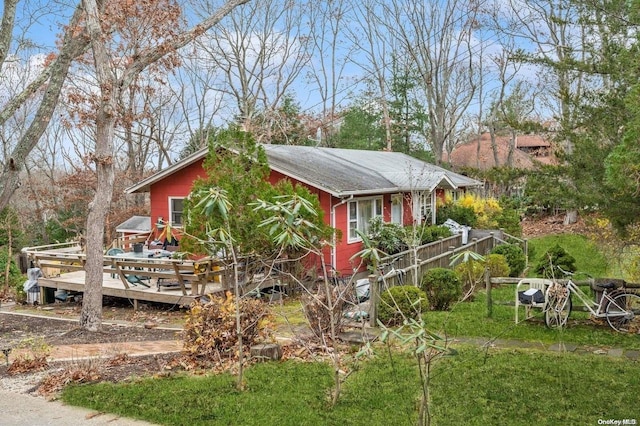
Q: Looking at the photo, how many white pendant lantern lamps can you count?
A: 0